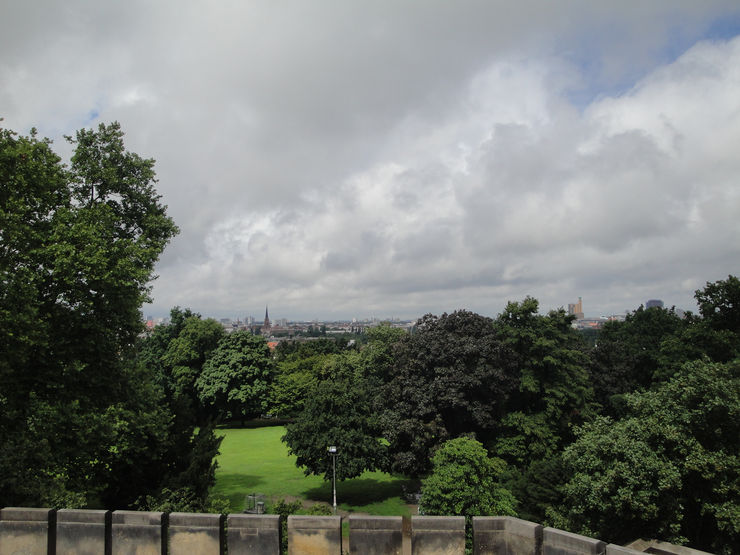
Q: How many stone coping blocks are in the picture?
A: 11